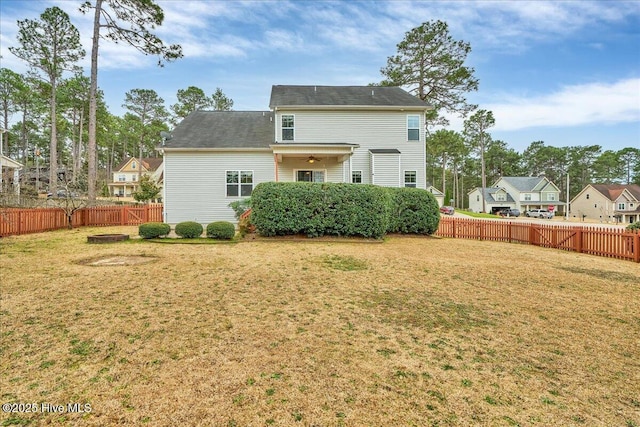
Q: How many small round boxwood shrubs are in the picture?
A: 3